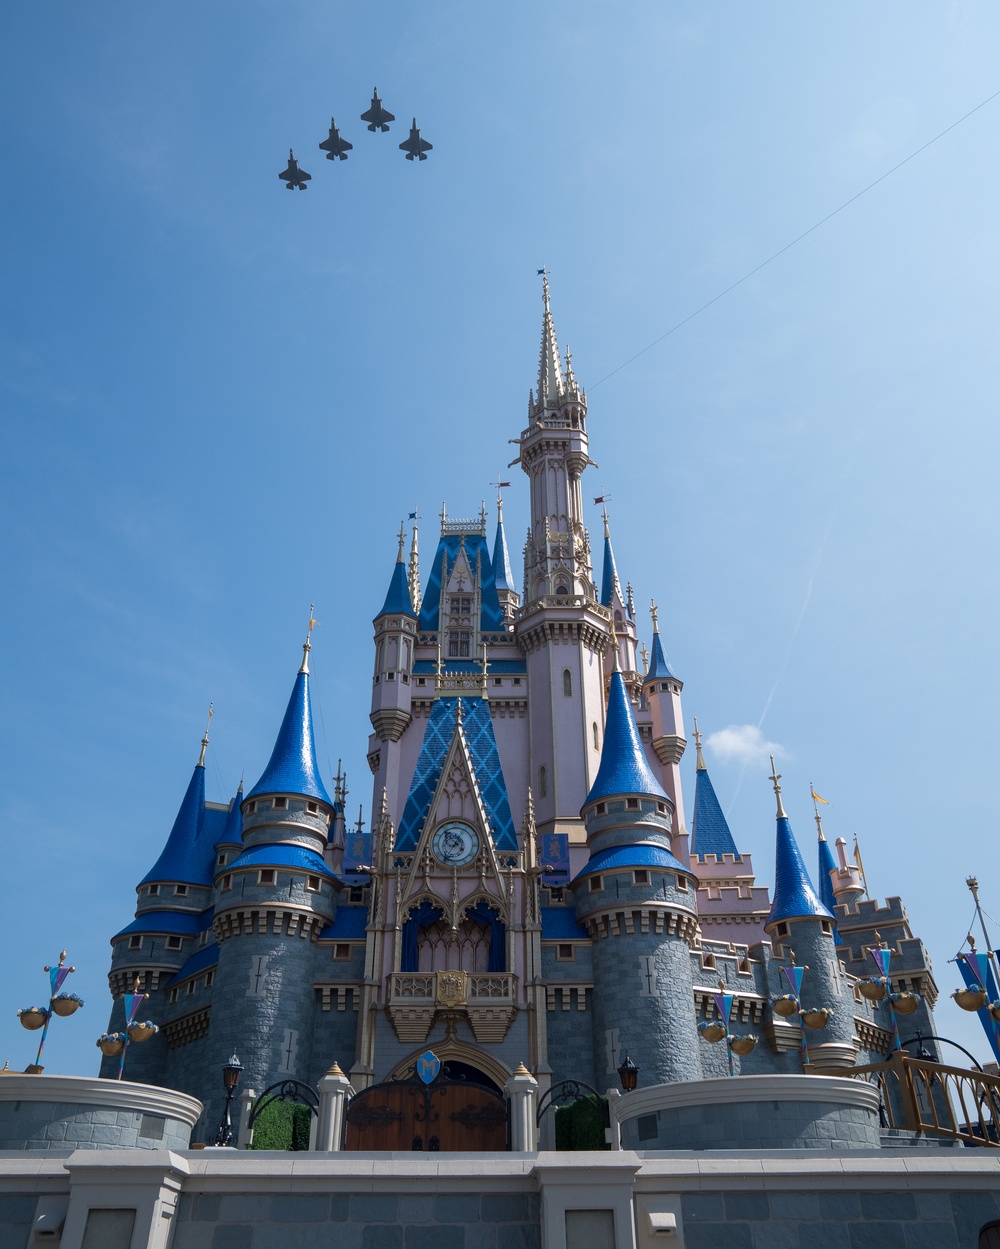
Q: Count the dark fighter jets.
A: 4